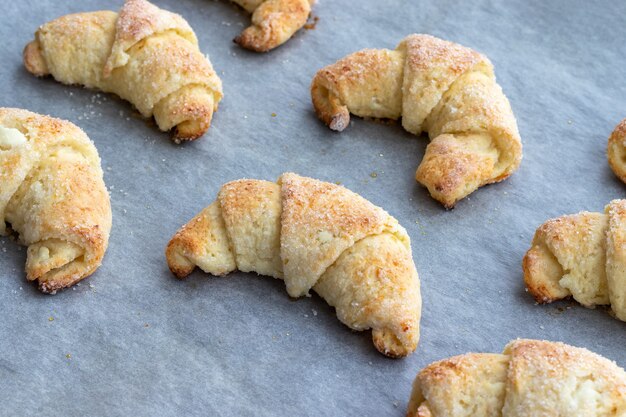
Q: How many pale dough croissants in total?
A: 8